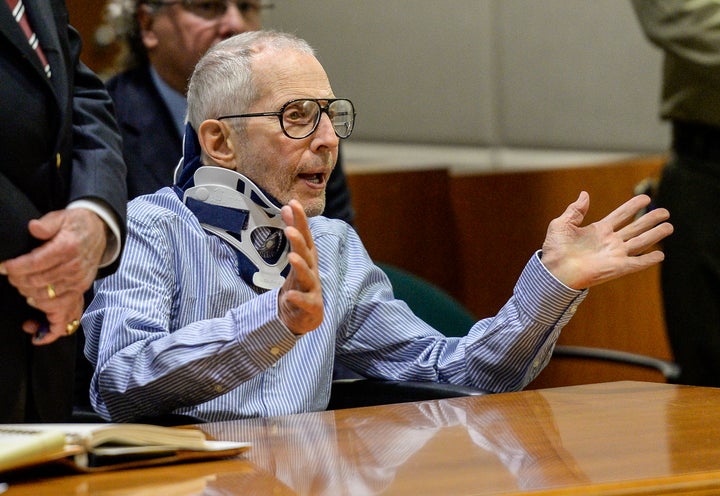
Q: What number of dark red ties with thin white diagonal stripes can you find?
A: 1